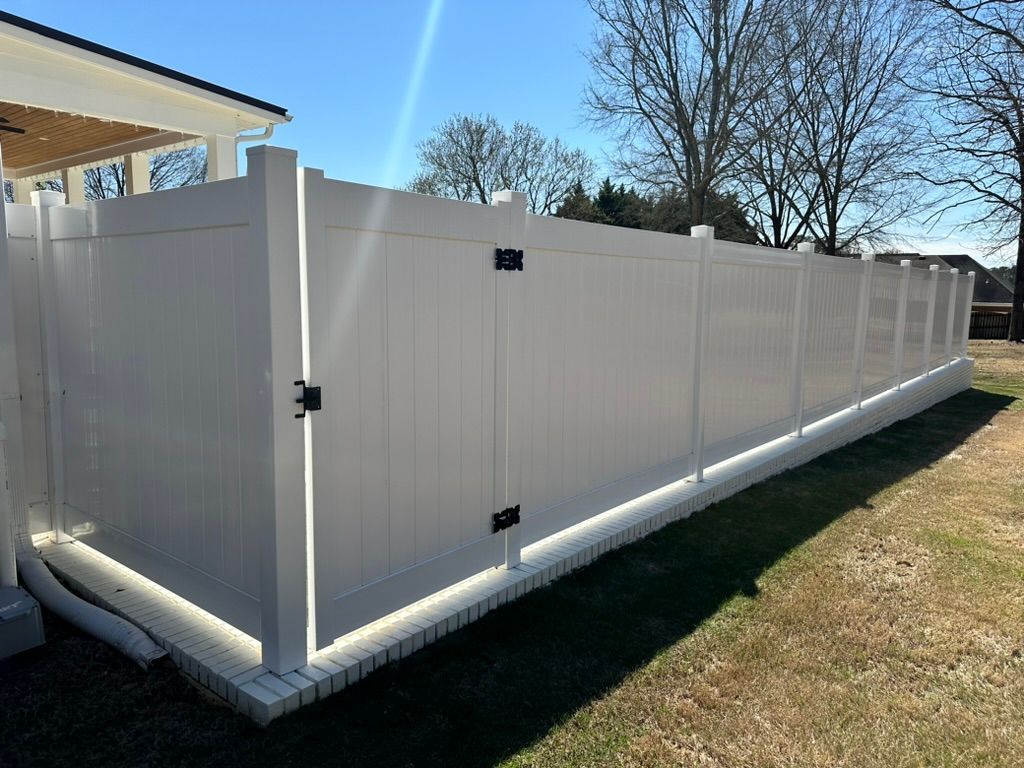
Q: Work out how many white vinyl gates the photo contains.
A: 1